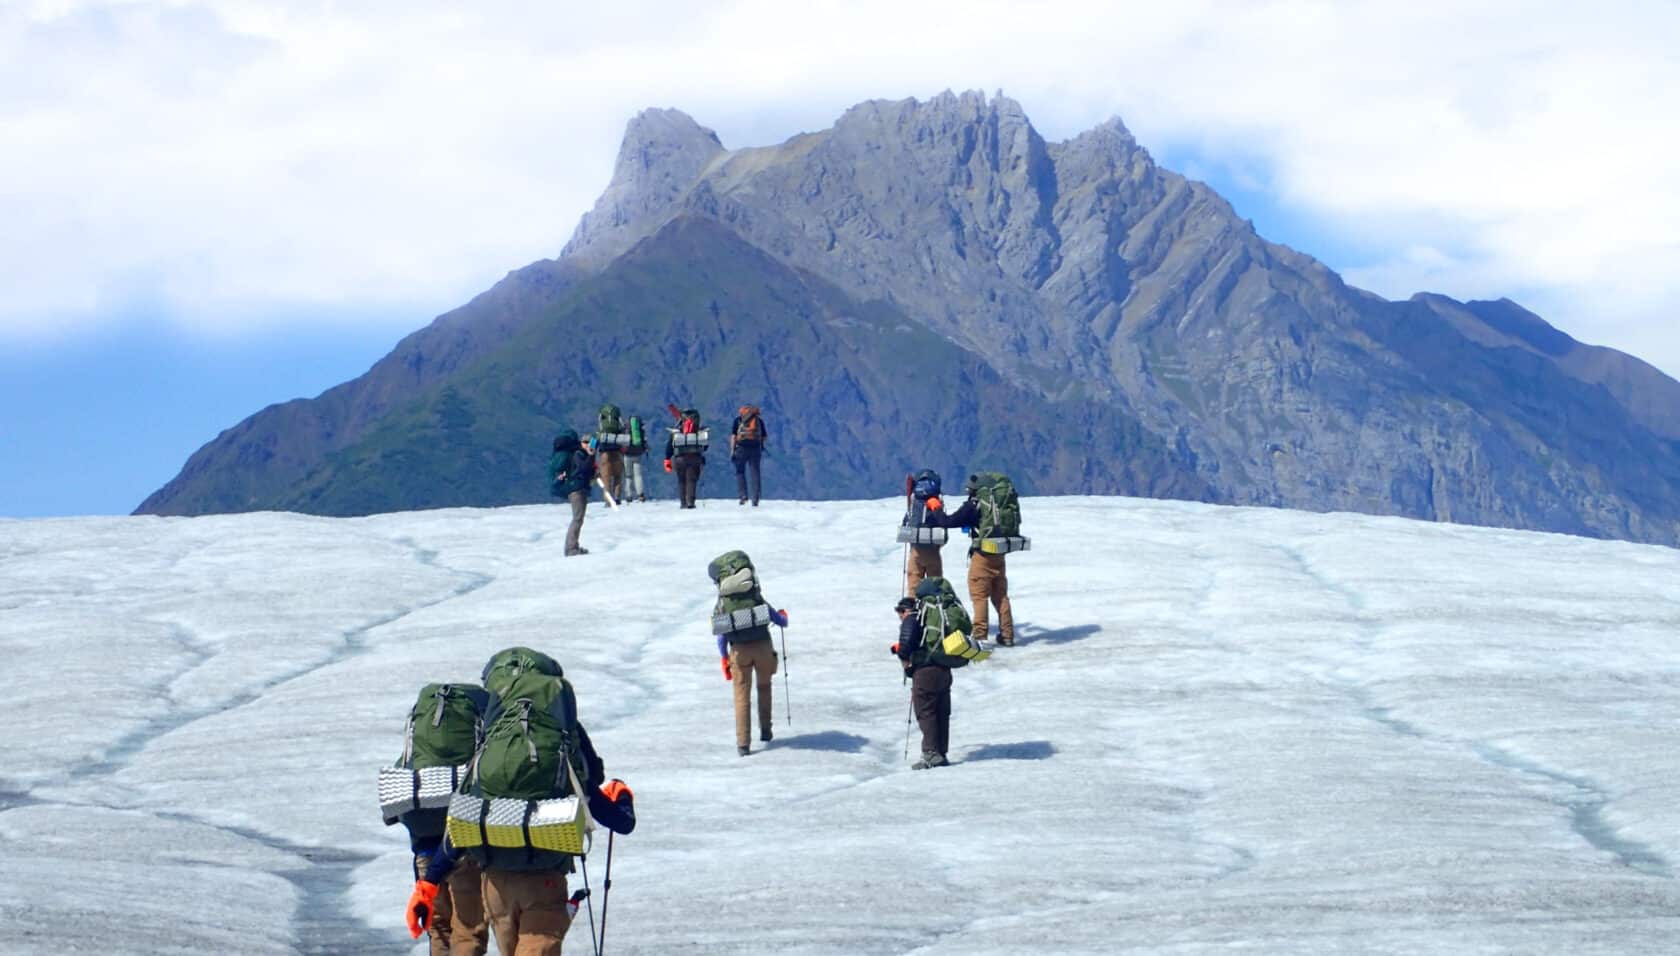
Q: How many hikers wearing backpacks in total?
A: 11